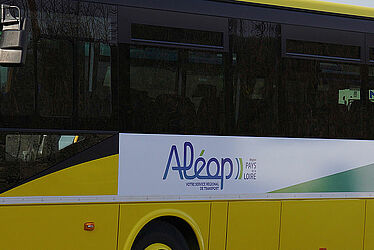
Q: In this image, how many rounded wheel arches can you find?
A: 1